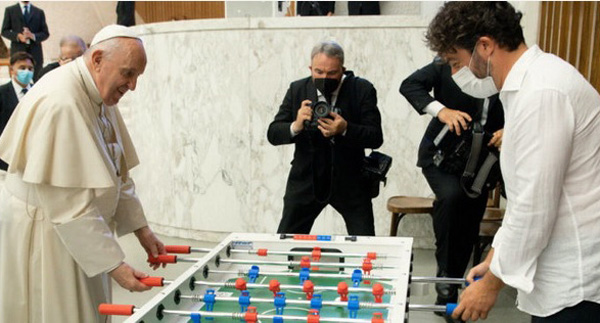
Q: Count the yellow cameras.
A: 0